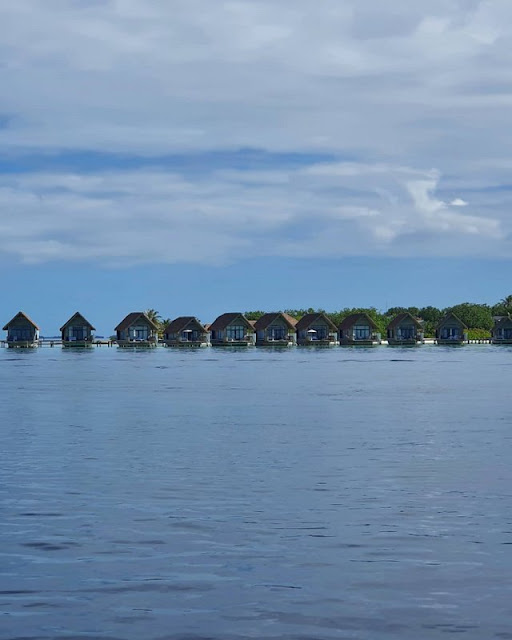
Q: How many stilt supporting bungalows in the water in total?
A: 11